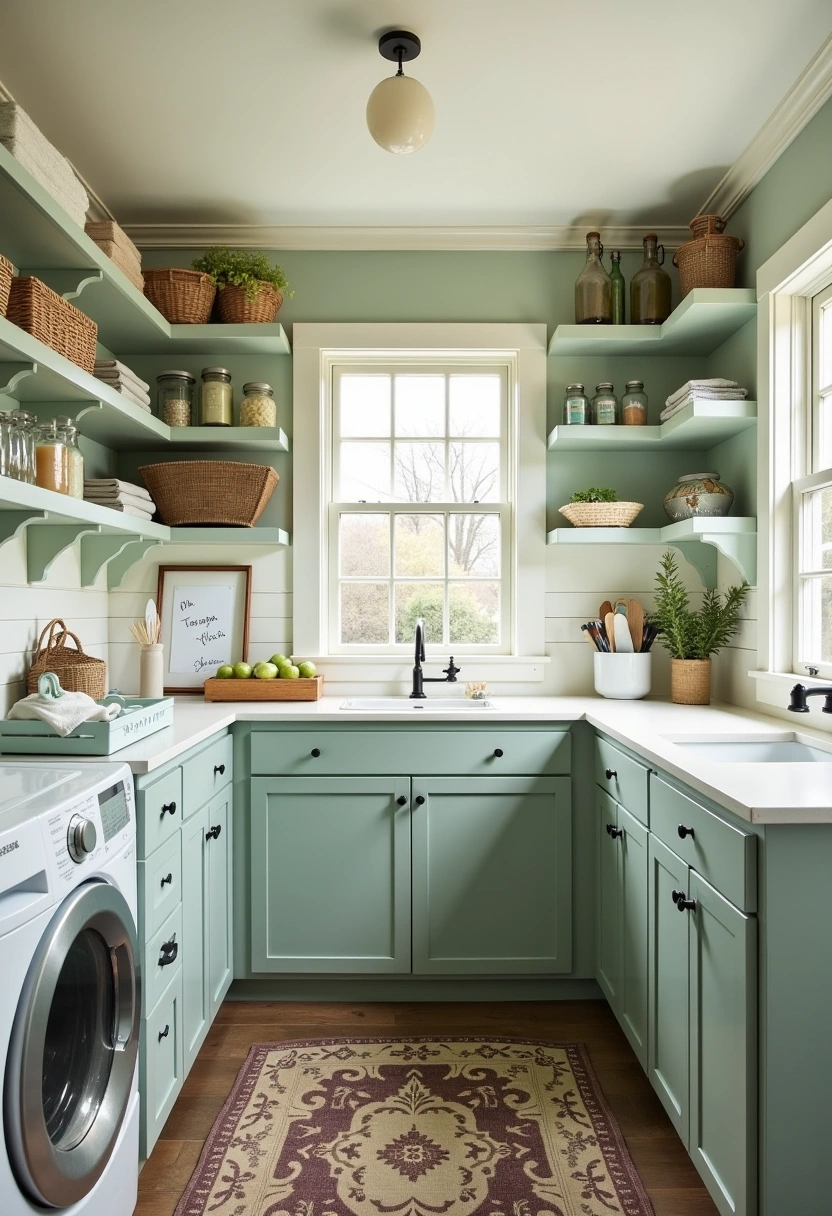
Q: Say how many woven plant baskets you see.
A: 3